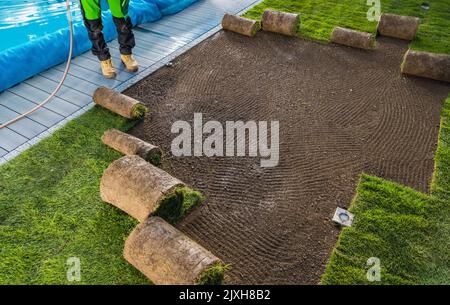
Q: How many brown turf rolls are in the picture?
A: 9